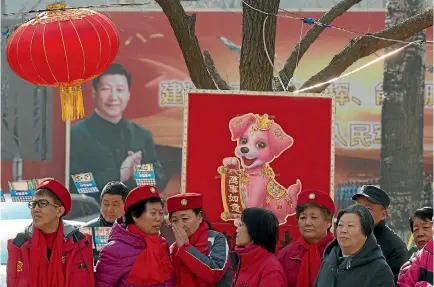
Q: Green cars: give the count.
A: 0